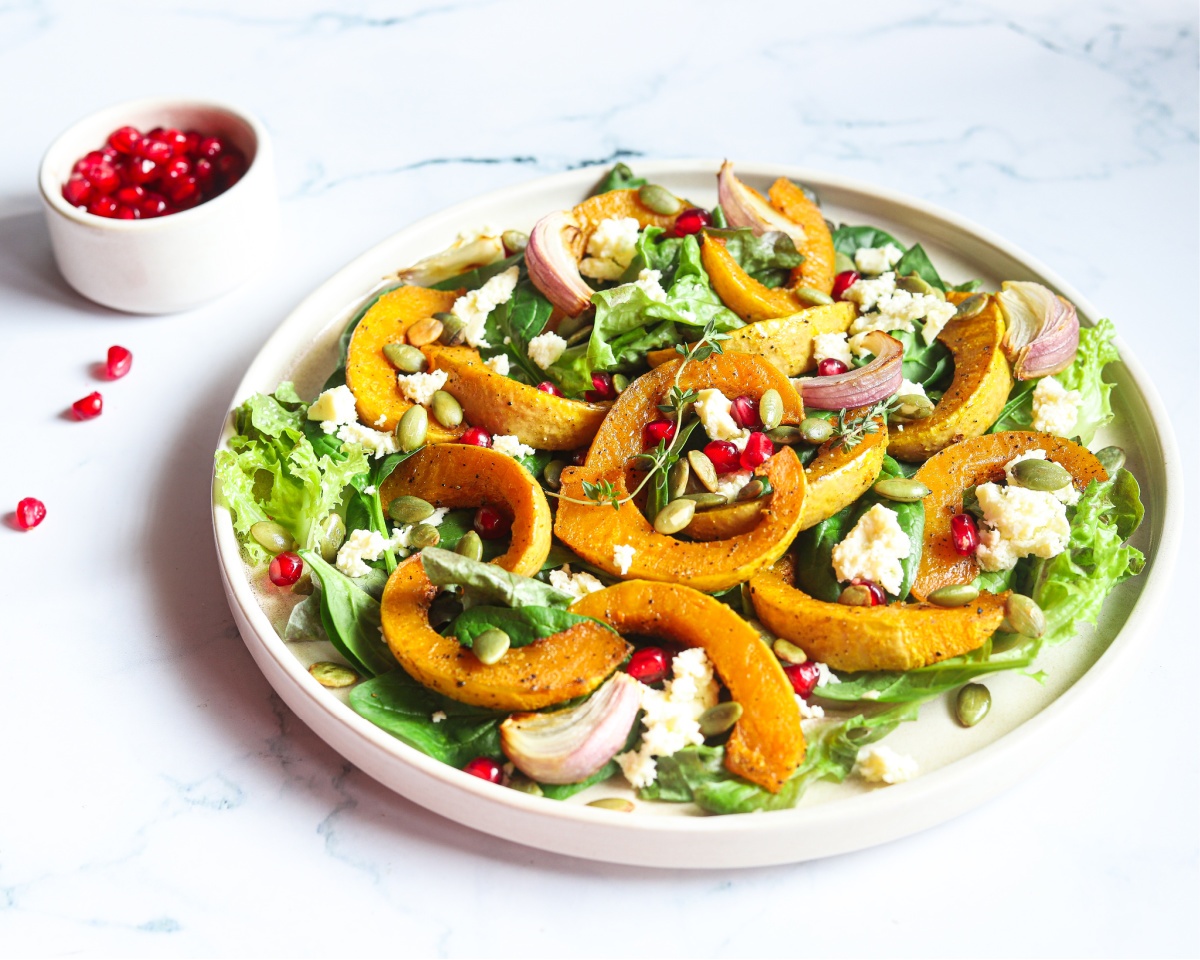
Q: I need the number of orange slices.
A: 14